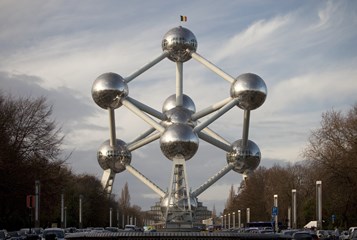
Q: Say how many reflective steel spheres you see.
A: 9